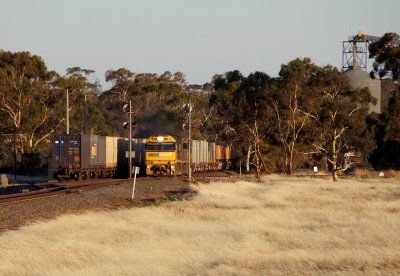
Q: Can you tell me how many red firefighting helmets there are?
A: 0